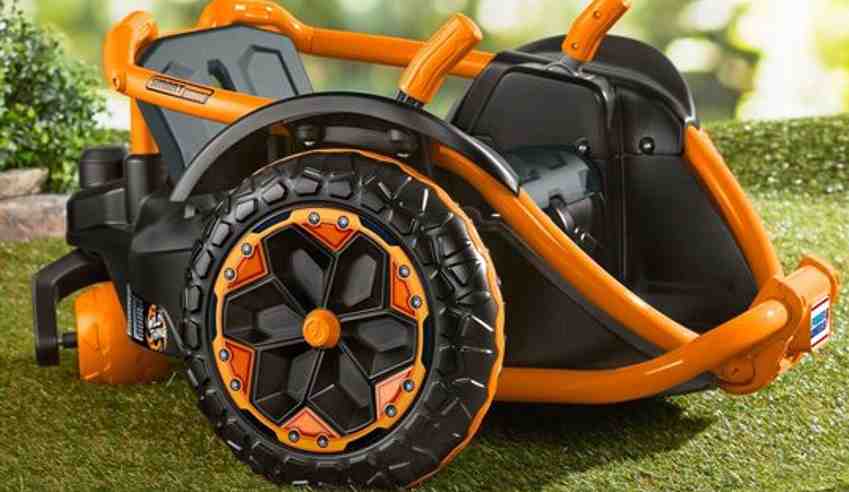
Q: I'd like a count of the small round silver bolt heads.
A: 12